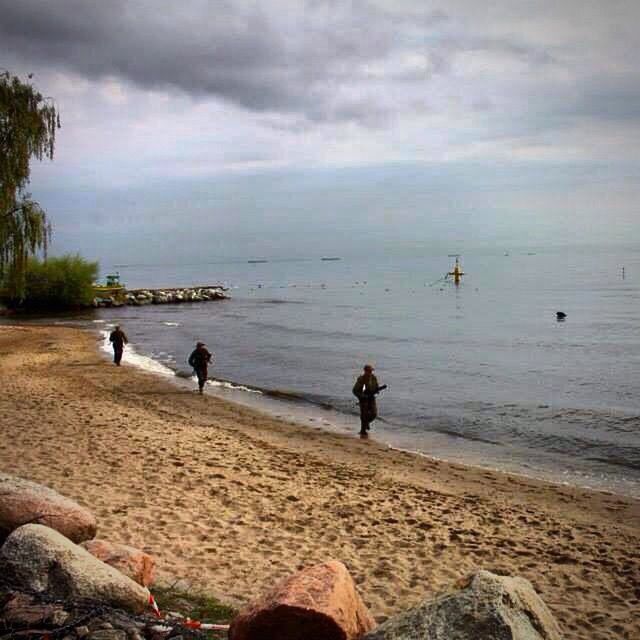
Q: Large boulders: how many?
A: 5